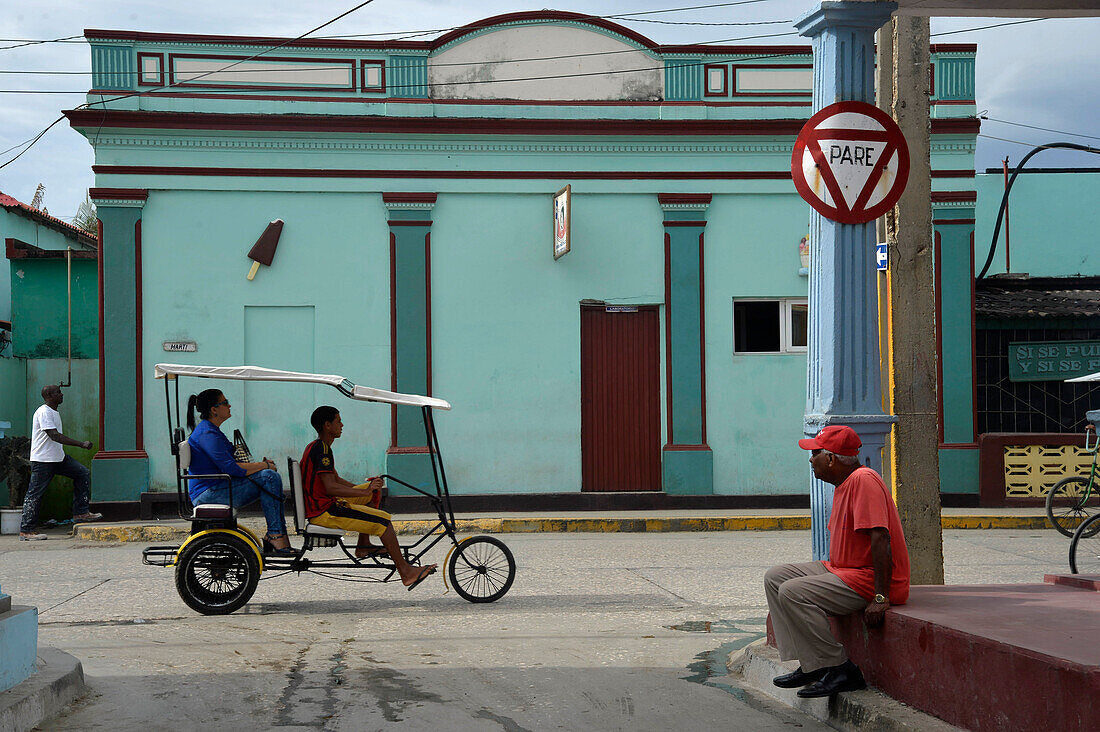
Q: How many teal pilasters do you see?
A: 4